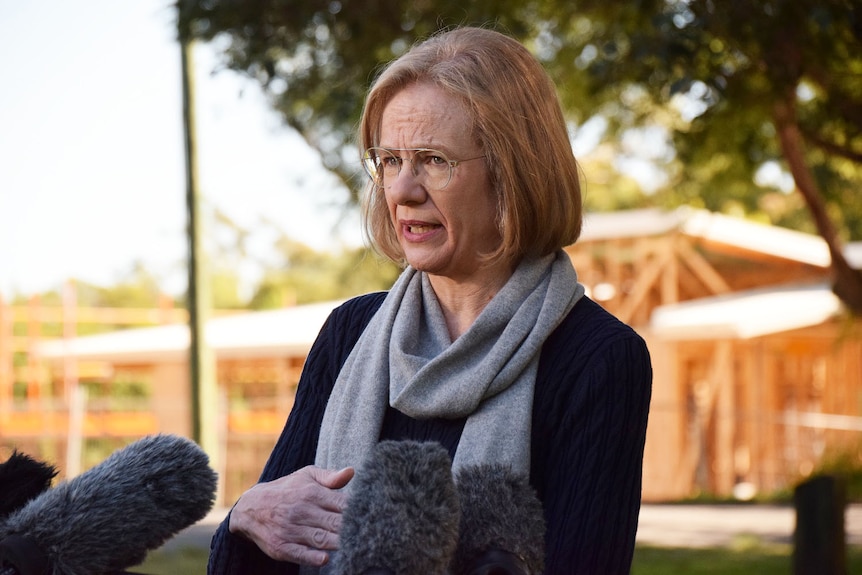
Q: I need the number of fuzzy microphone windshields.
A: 4